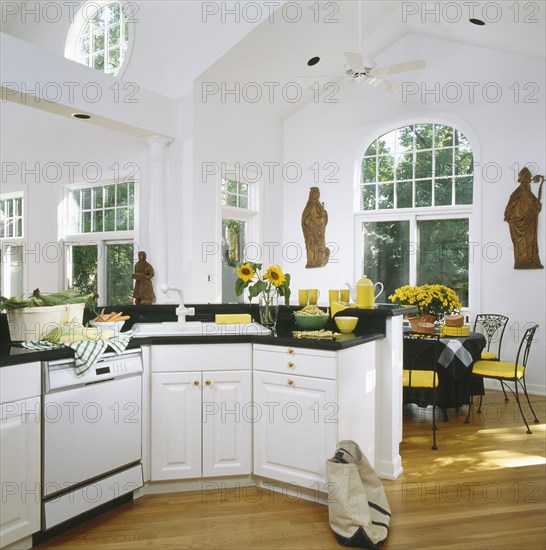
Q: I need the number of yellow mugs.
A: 4